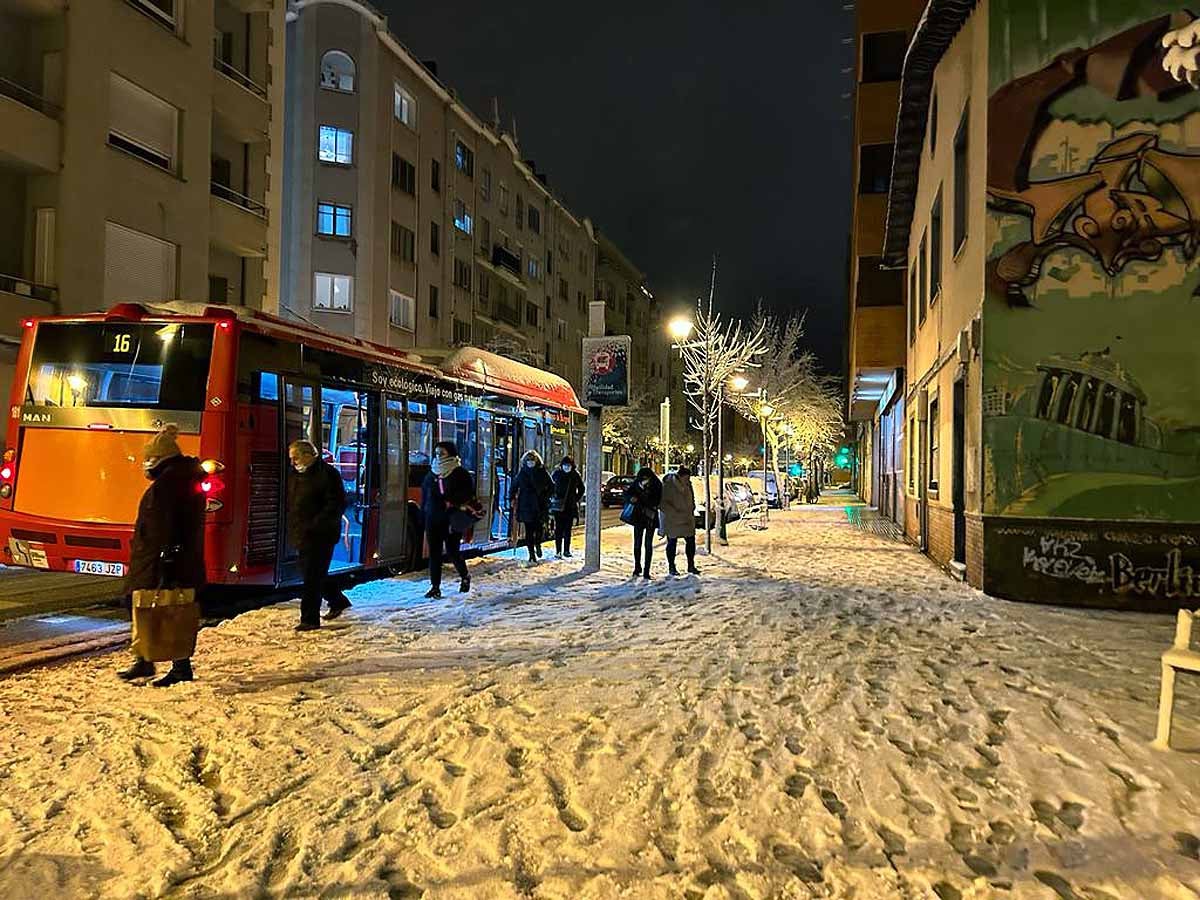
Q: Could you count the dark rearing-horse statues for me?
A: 0